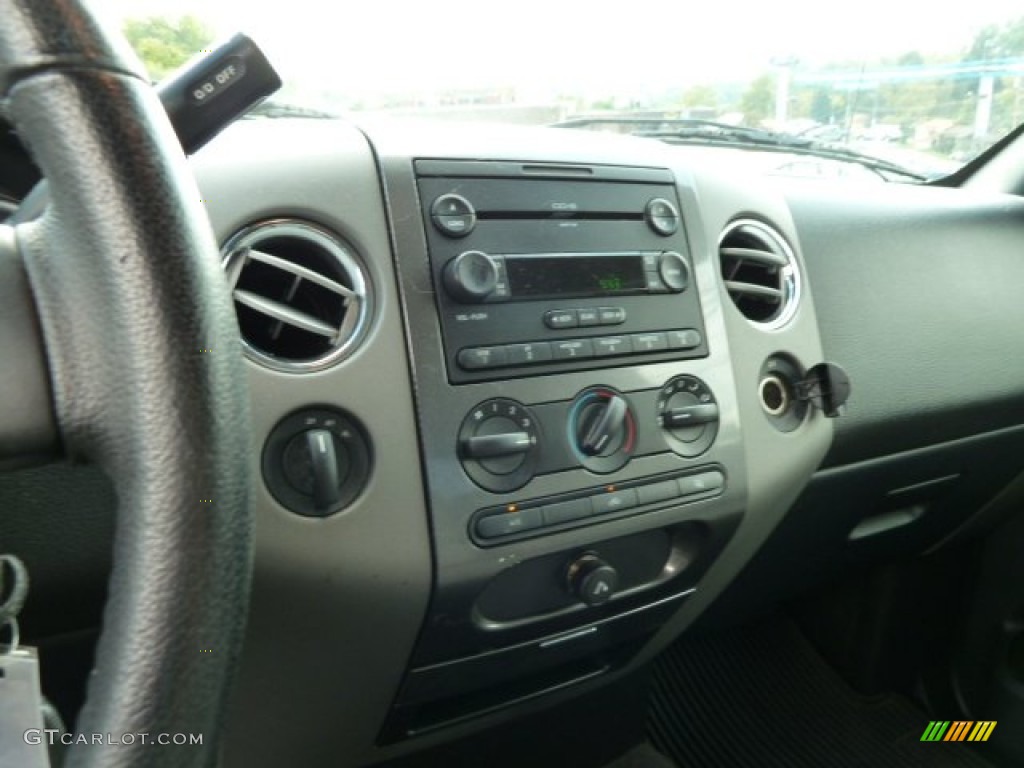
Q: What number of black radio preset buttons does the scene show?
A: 6